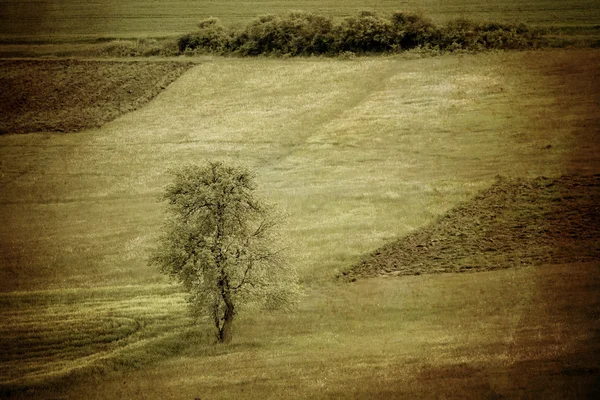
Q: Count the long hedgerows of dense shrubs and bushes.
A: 1